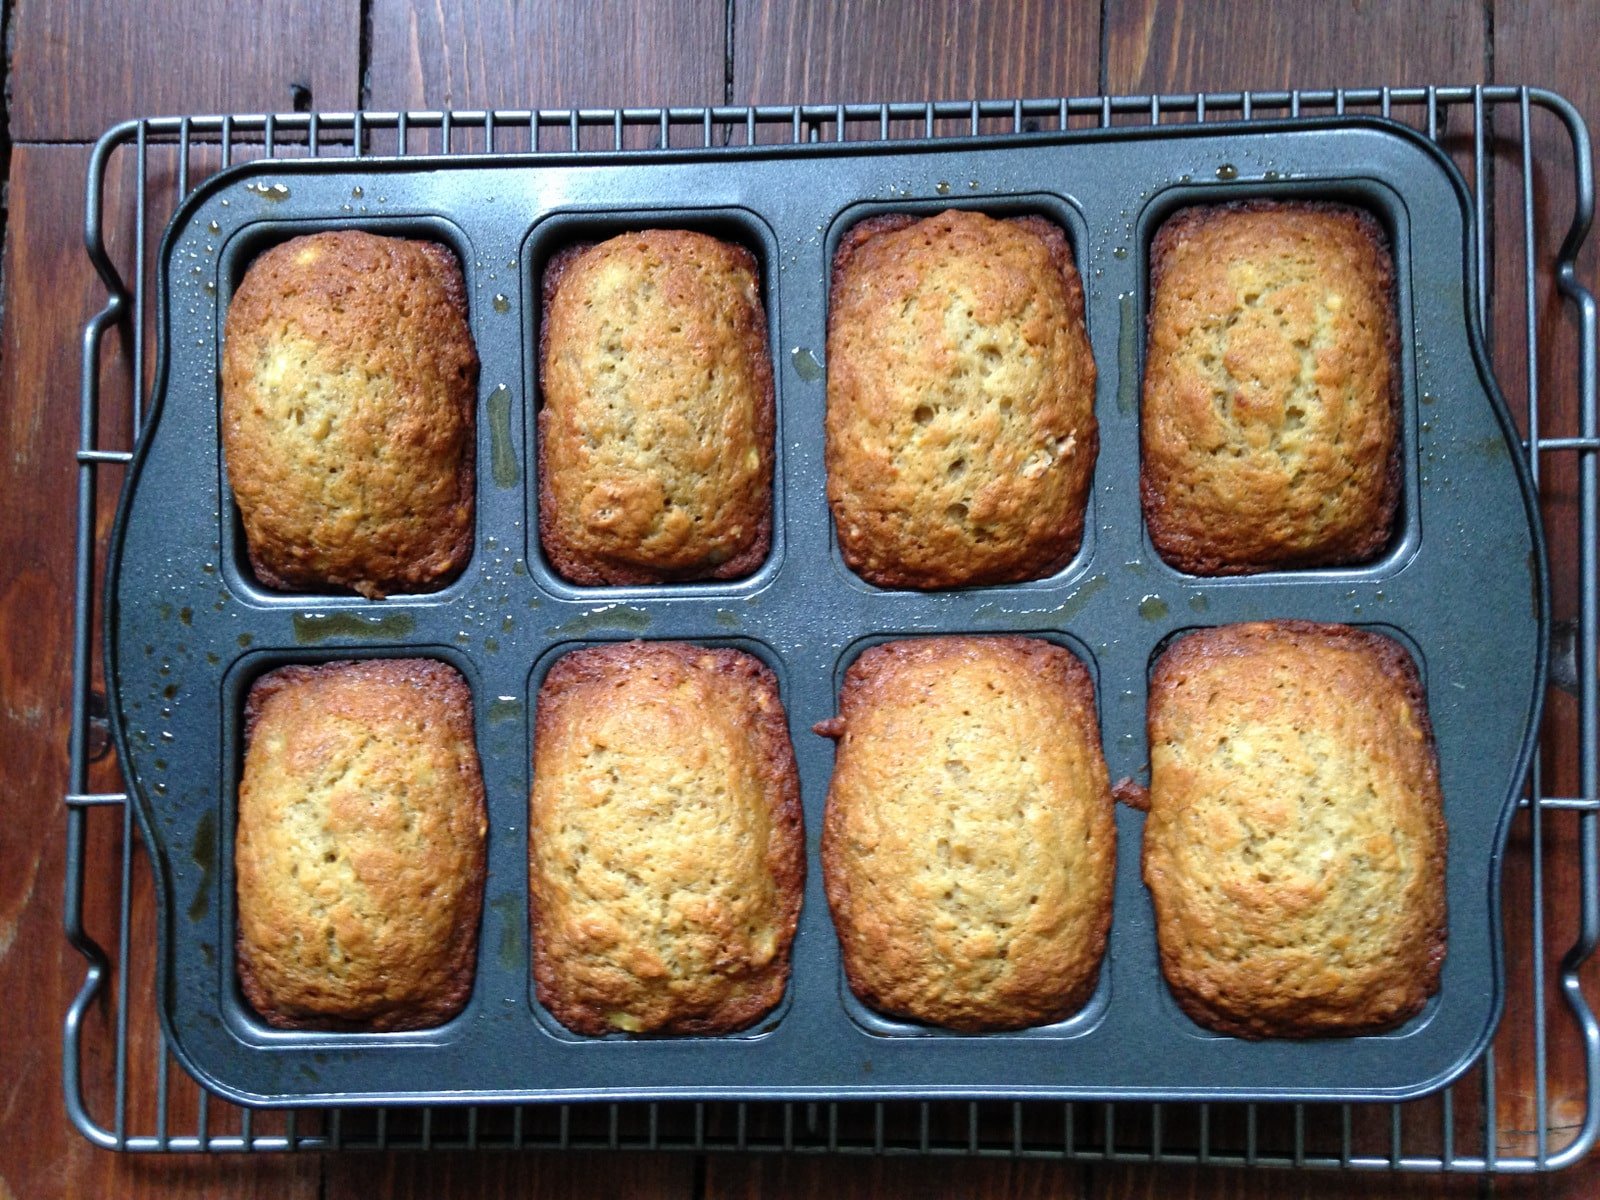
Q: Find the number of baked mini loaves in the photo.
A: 8